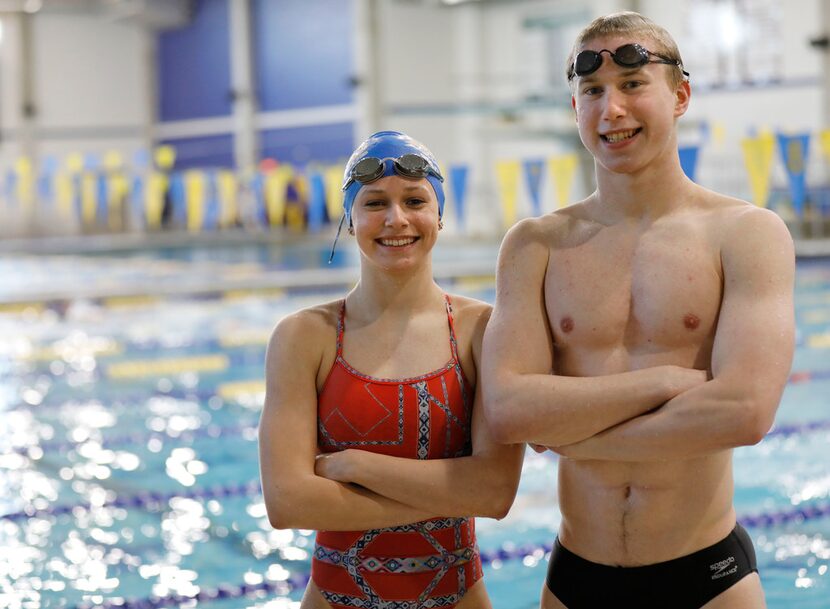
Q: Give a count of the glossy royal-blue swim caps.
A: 1